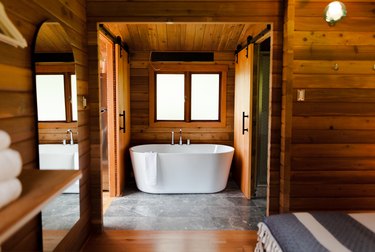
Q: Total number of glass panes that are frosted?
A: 2